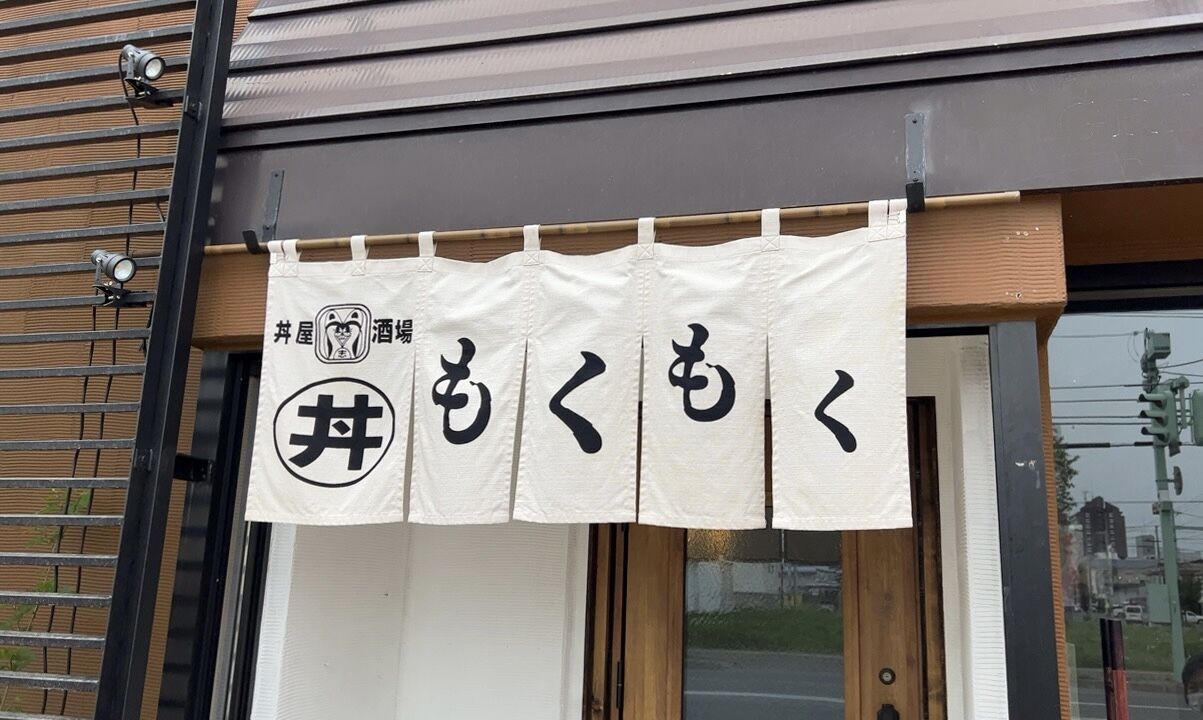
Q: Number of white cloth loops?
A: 9